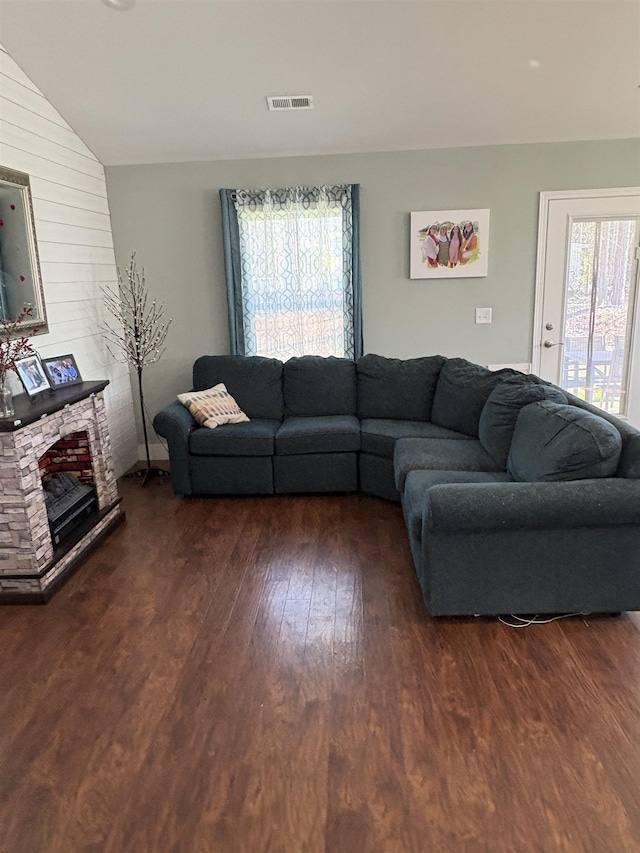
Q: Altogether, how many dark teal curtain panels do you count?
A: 2